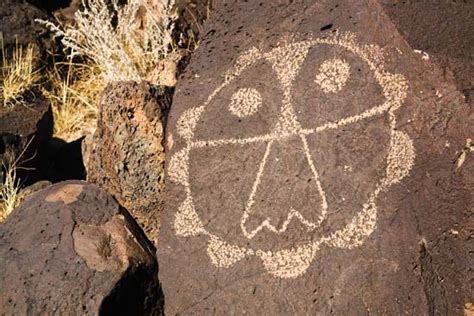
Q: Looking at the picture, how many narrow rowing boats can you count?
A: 0